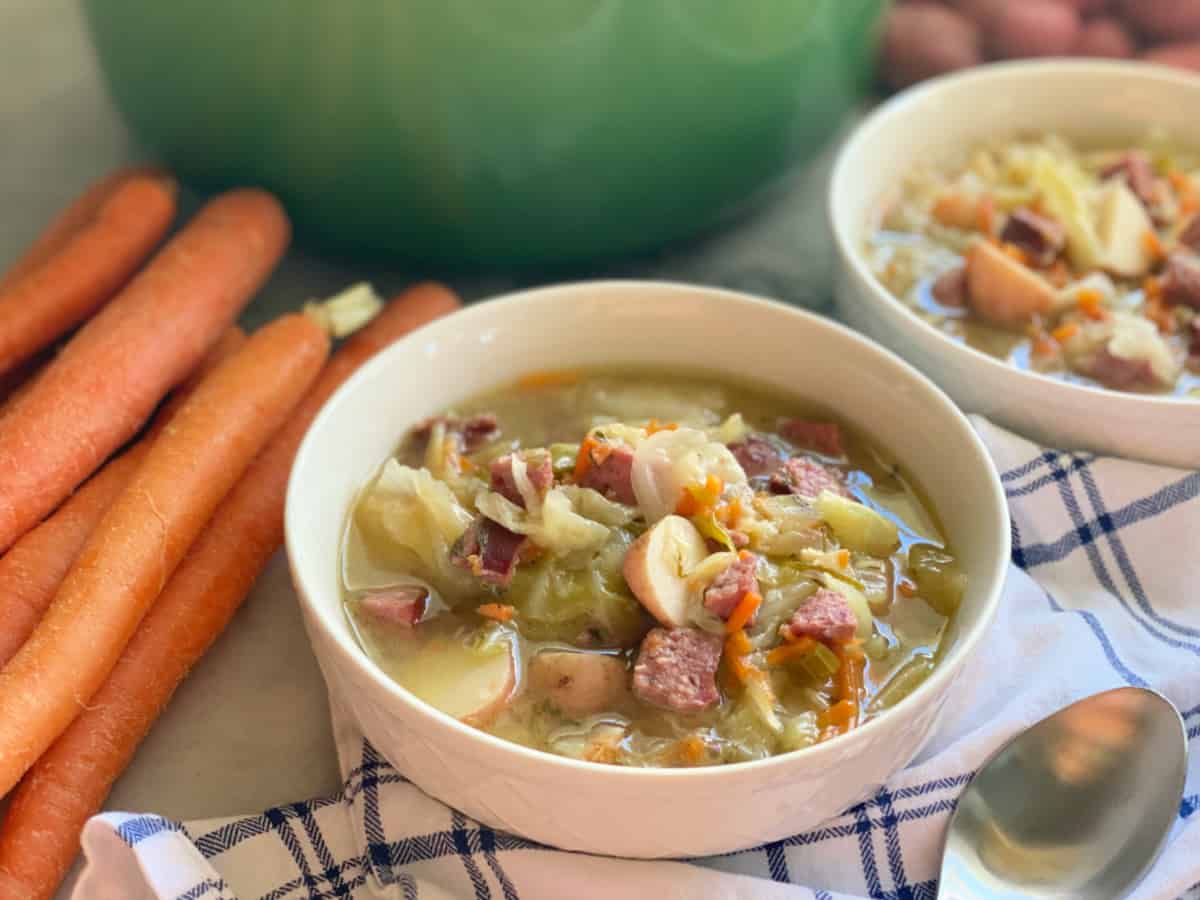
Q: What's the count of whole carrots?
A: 6